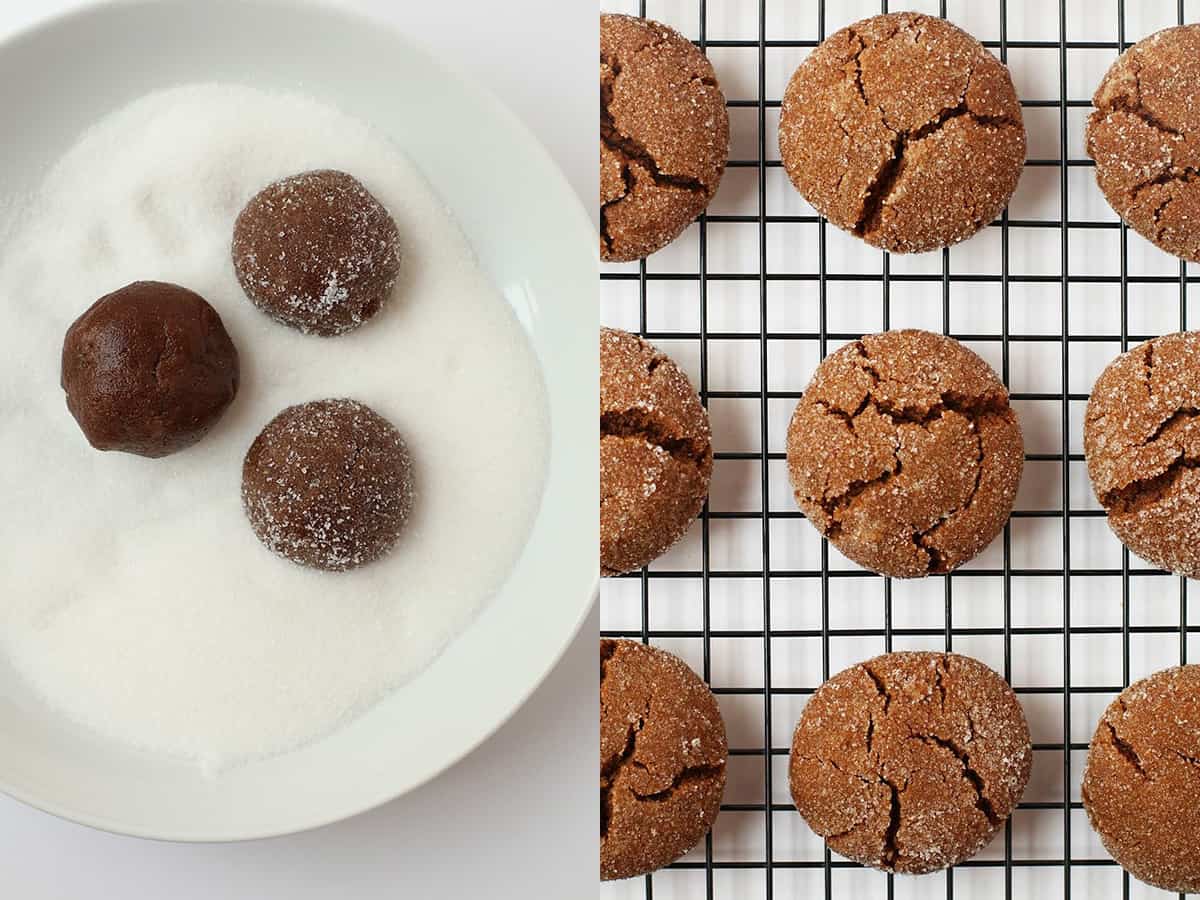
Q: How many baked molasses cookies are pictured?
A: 9